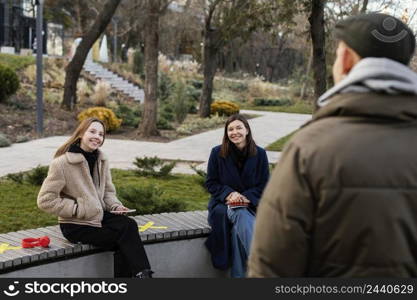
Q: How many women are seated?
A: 2